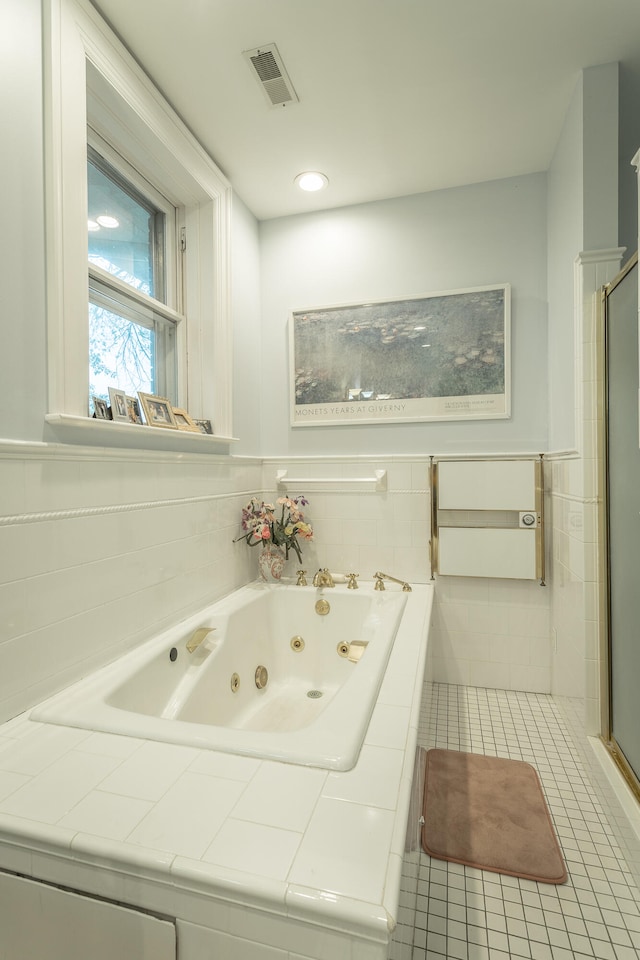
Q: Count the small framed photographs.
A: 6